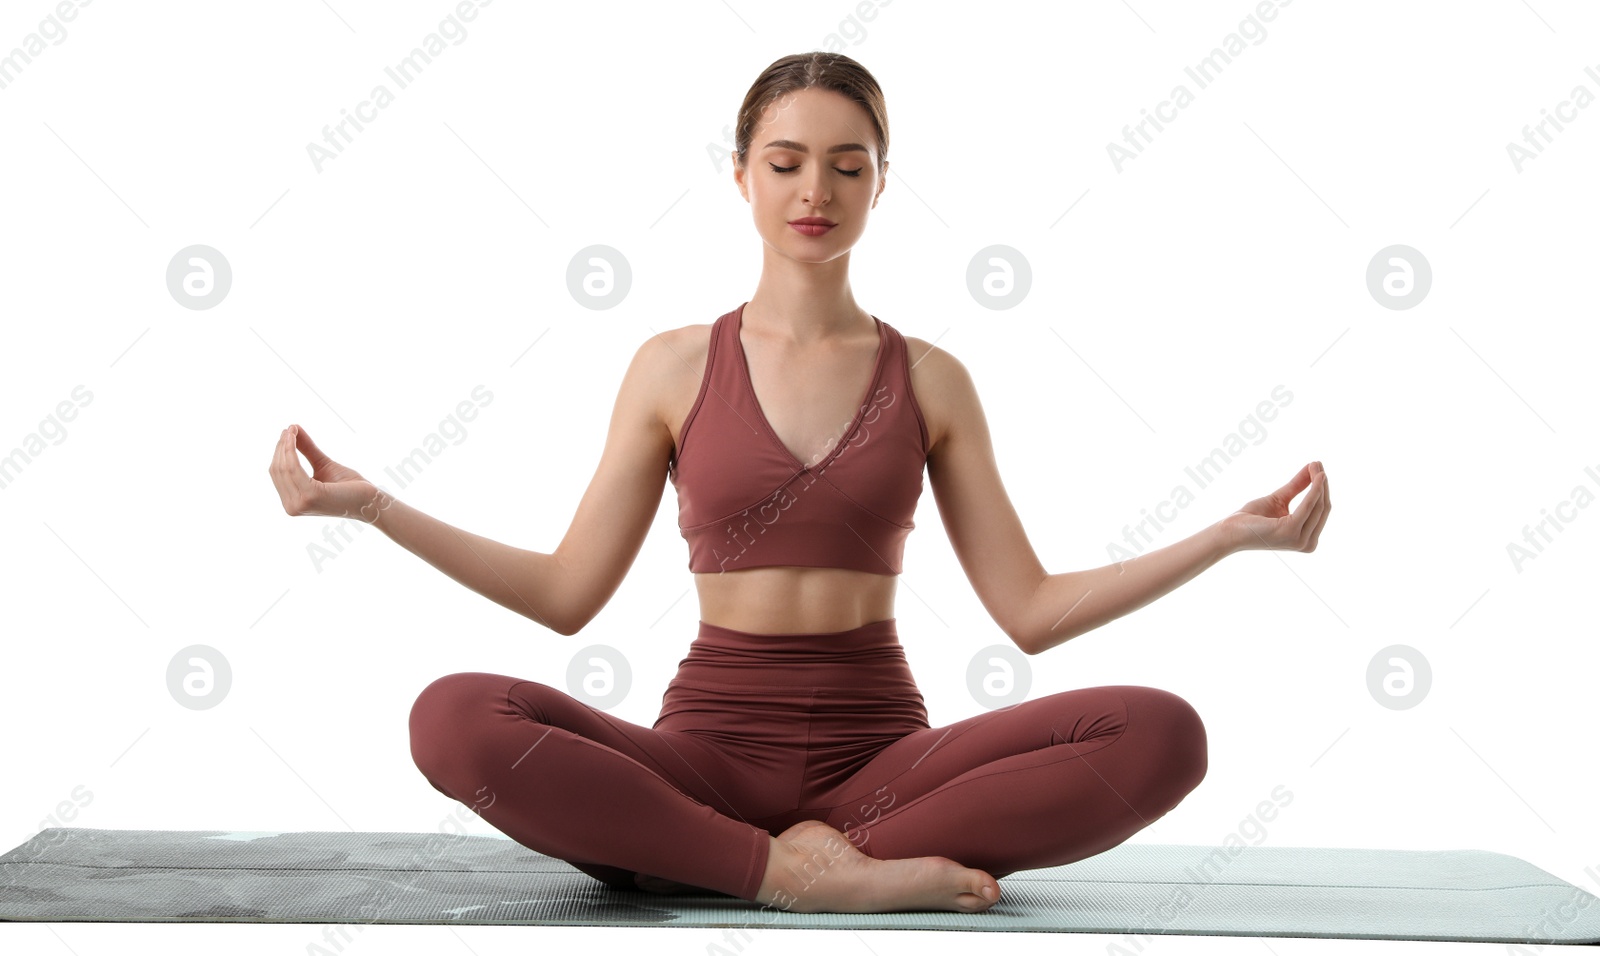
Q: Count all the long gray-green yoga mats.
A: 1